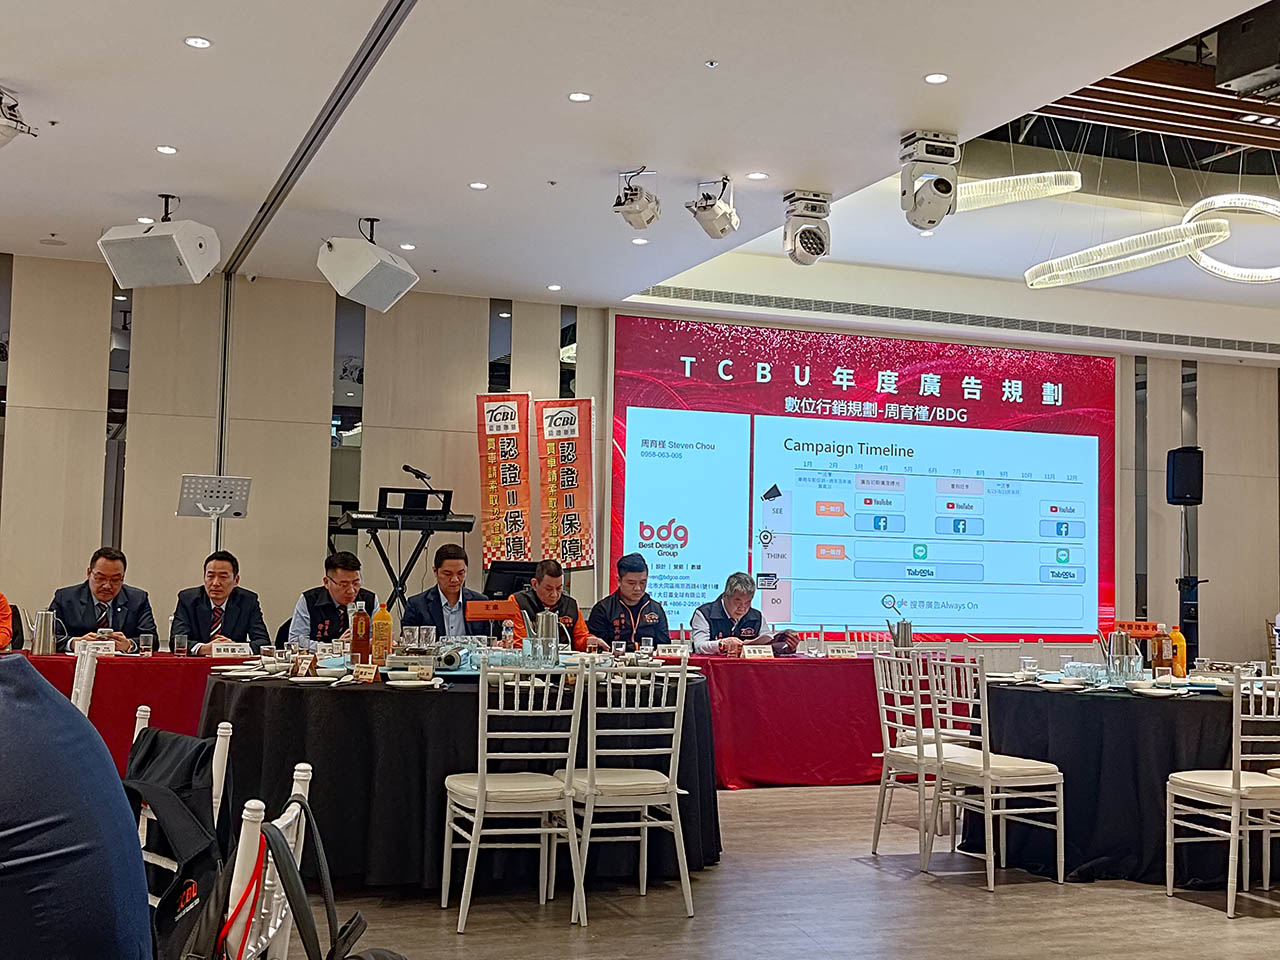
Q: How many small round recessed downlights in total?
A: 11